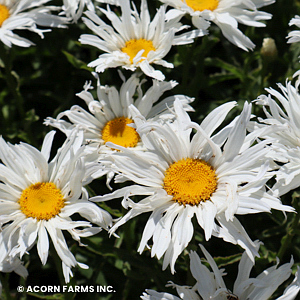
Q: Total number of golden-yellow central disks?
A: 6